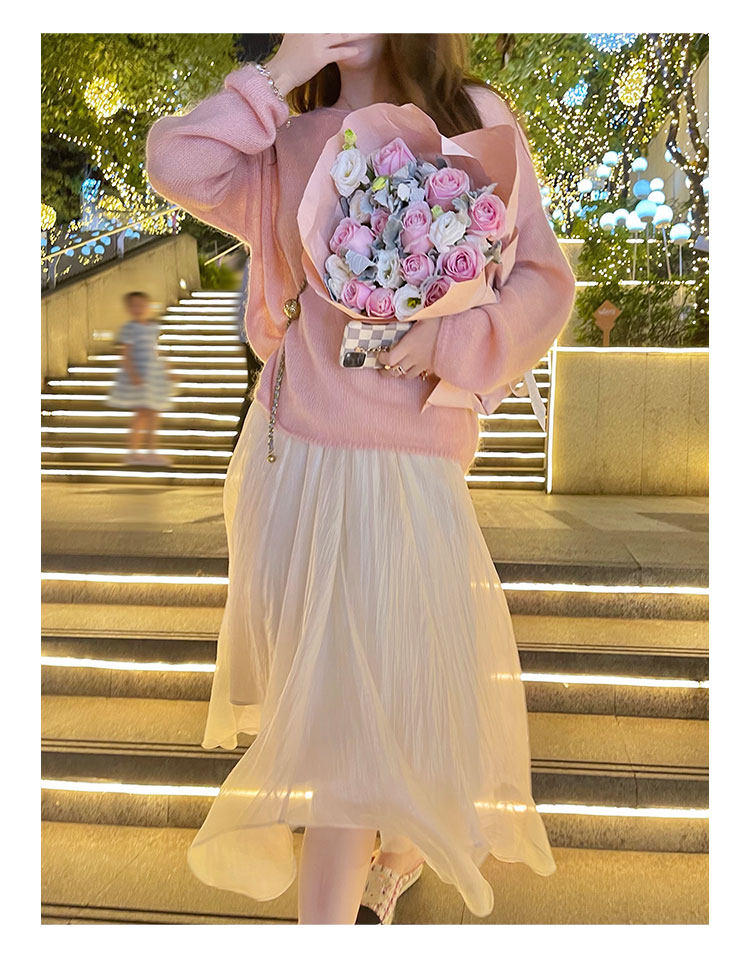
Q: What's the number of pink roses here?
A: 11